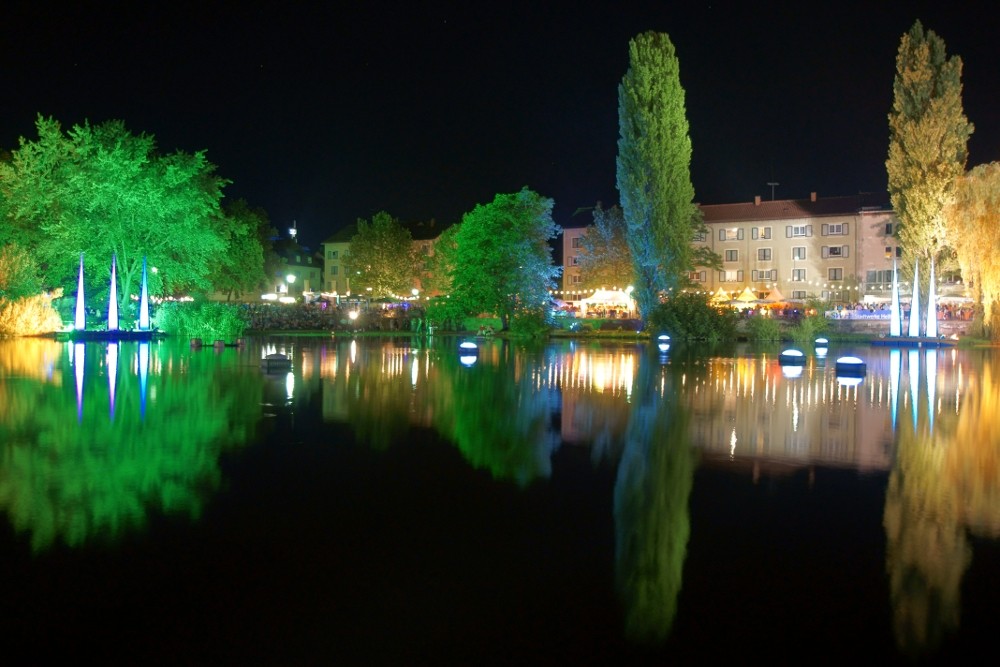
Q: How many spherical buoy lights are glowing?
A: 5